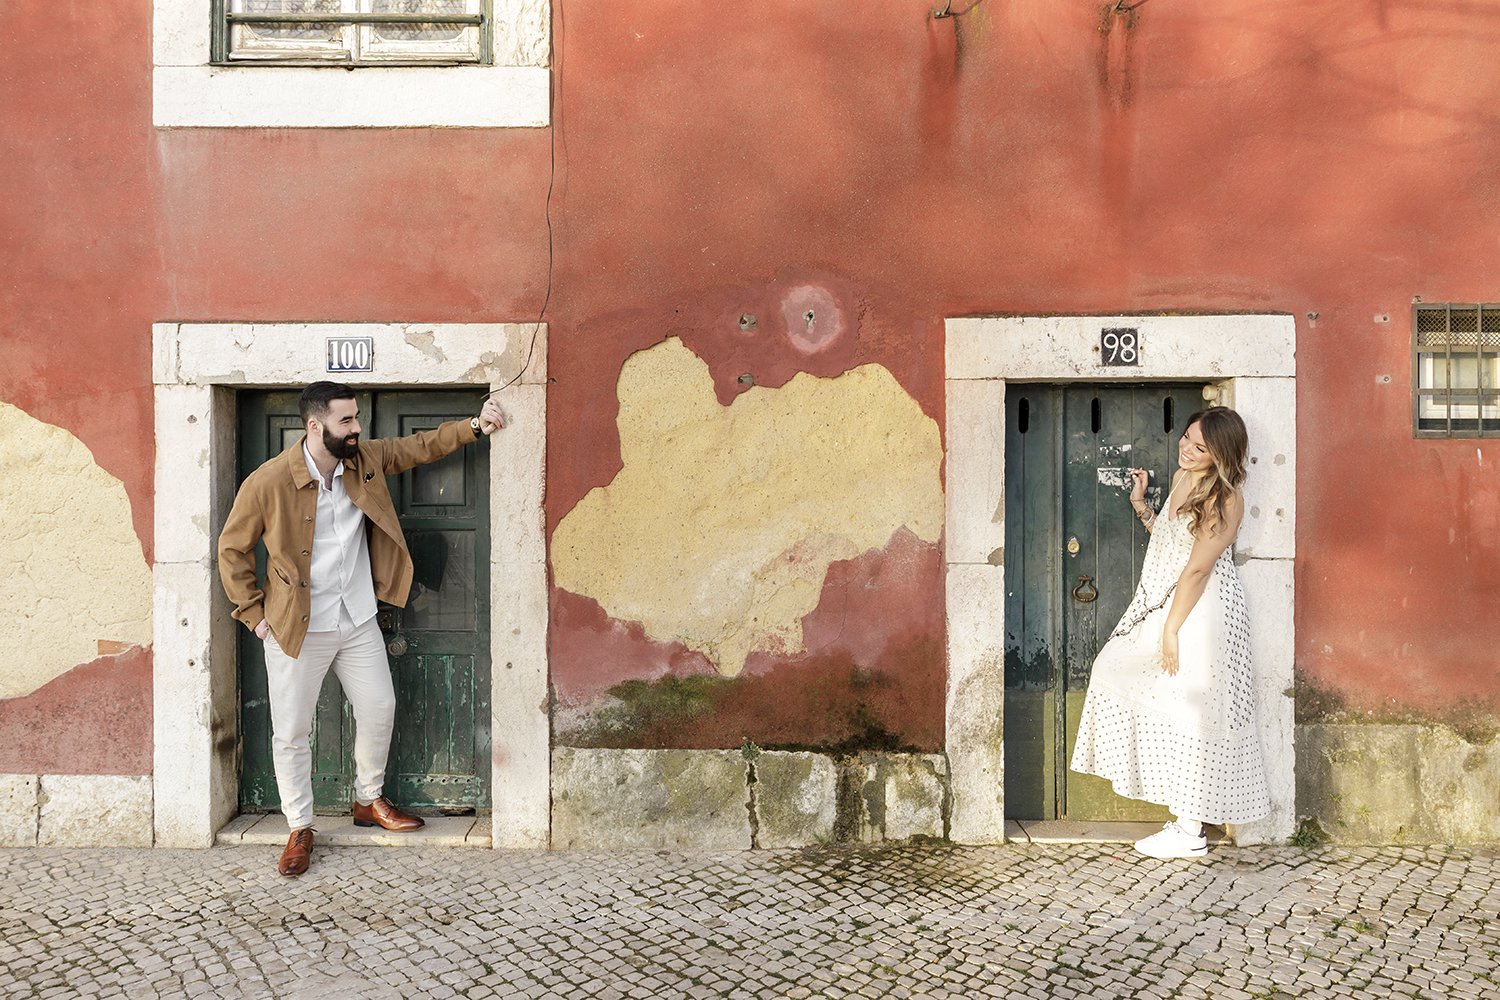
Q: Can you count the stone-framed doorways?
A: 2